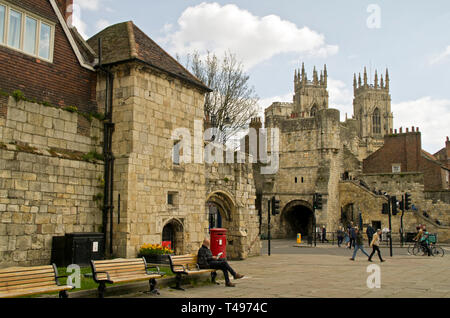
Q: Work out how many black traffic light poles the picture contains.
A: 4